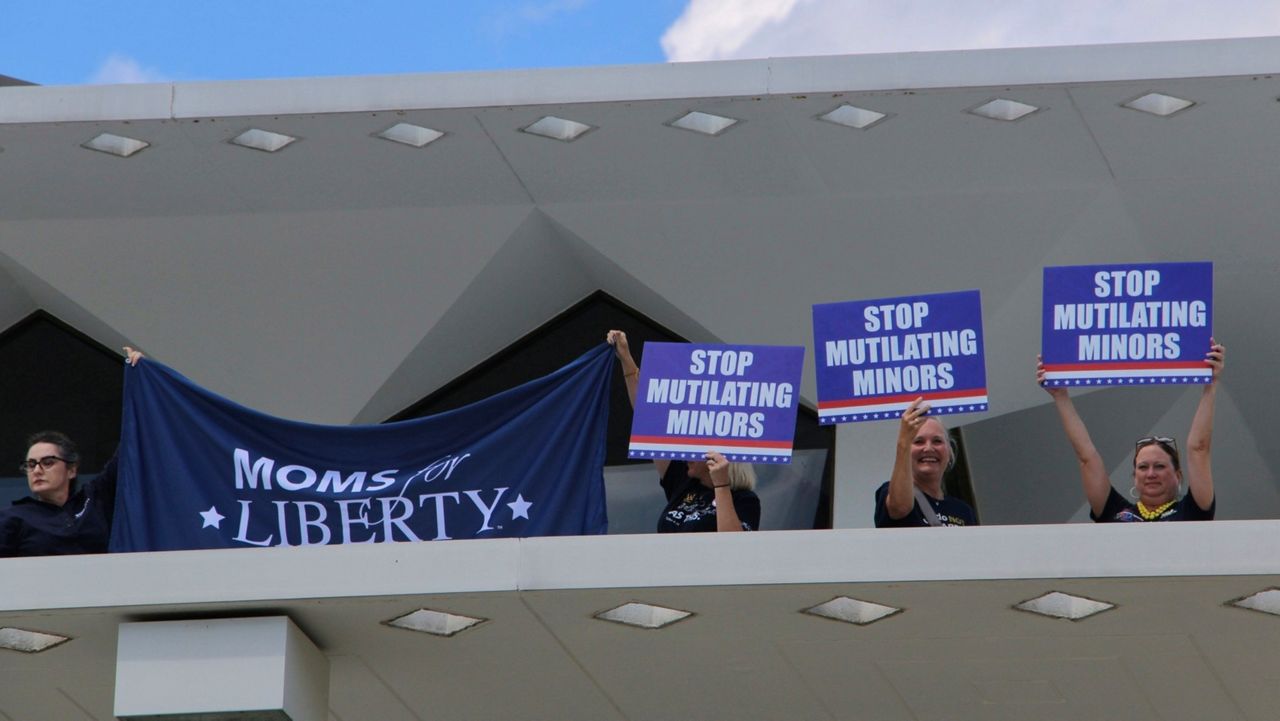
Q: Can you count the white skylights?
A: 14